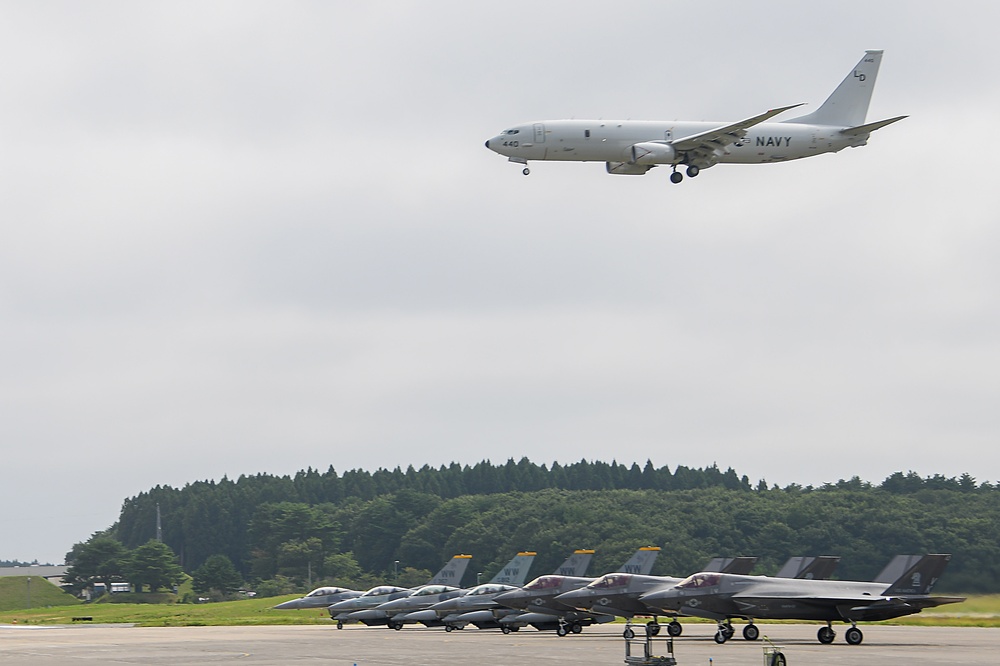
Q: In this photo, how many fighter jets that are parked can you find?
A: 7